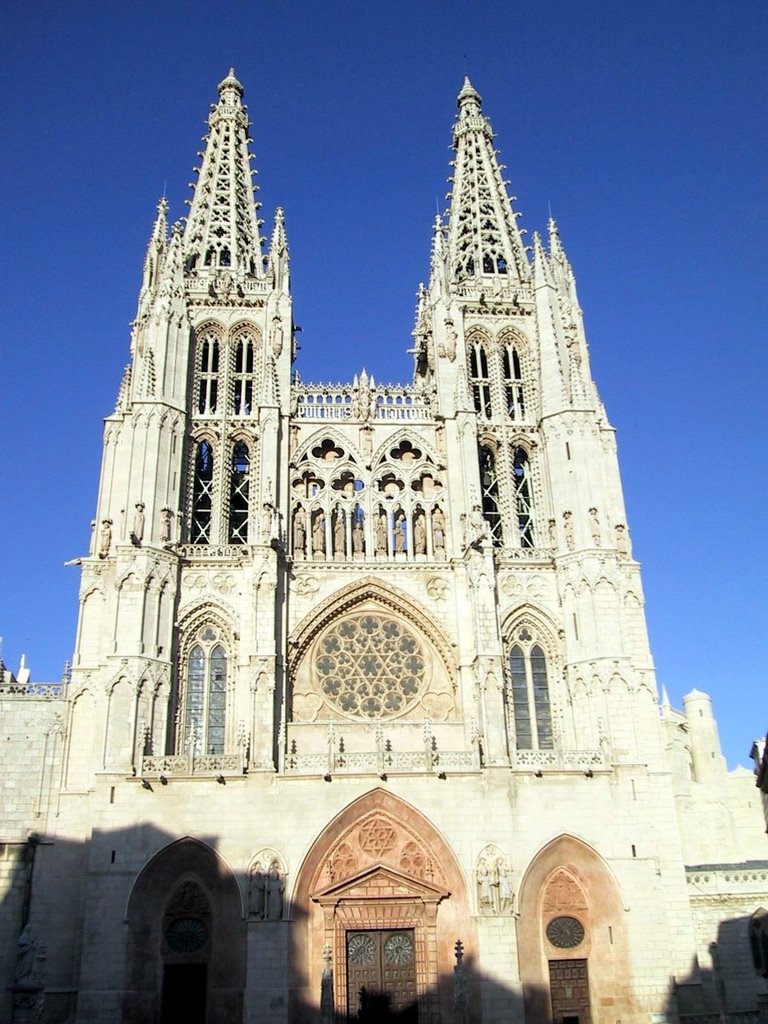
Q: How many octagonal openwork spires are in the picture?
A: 2